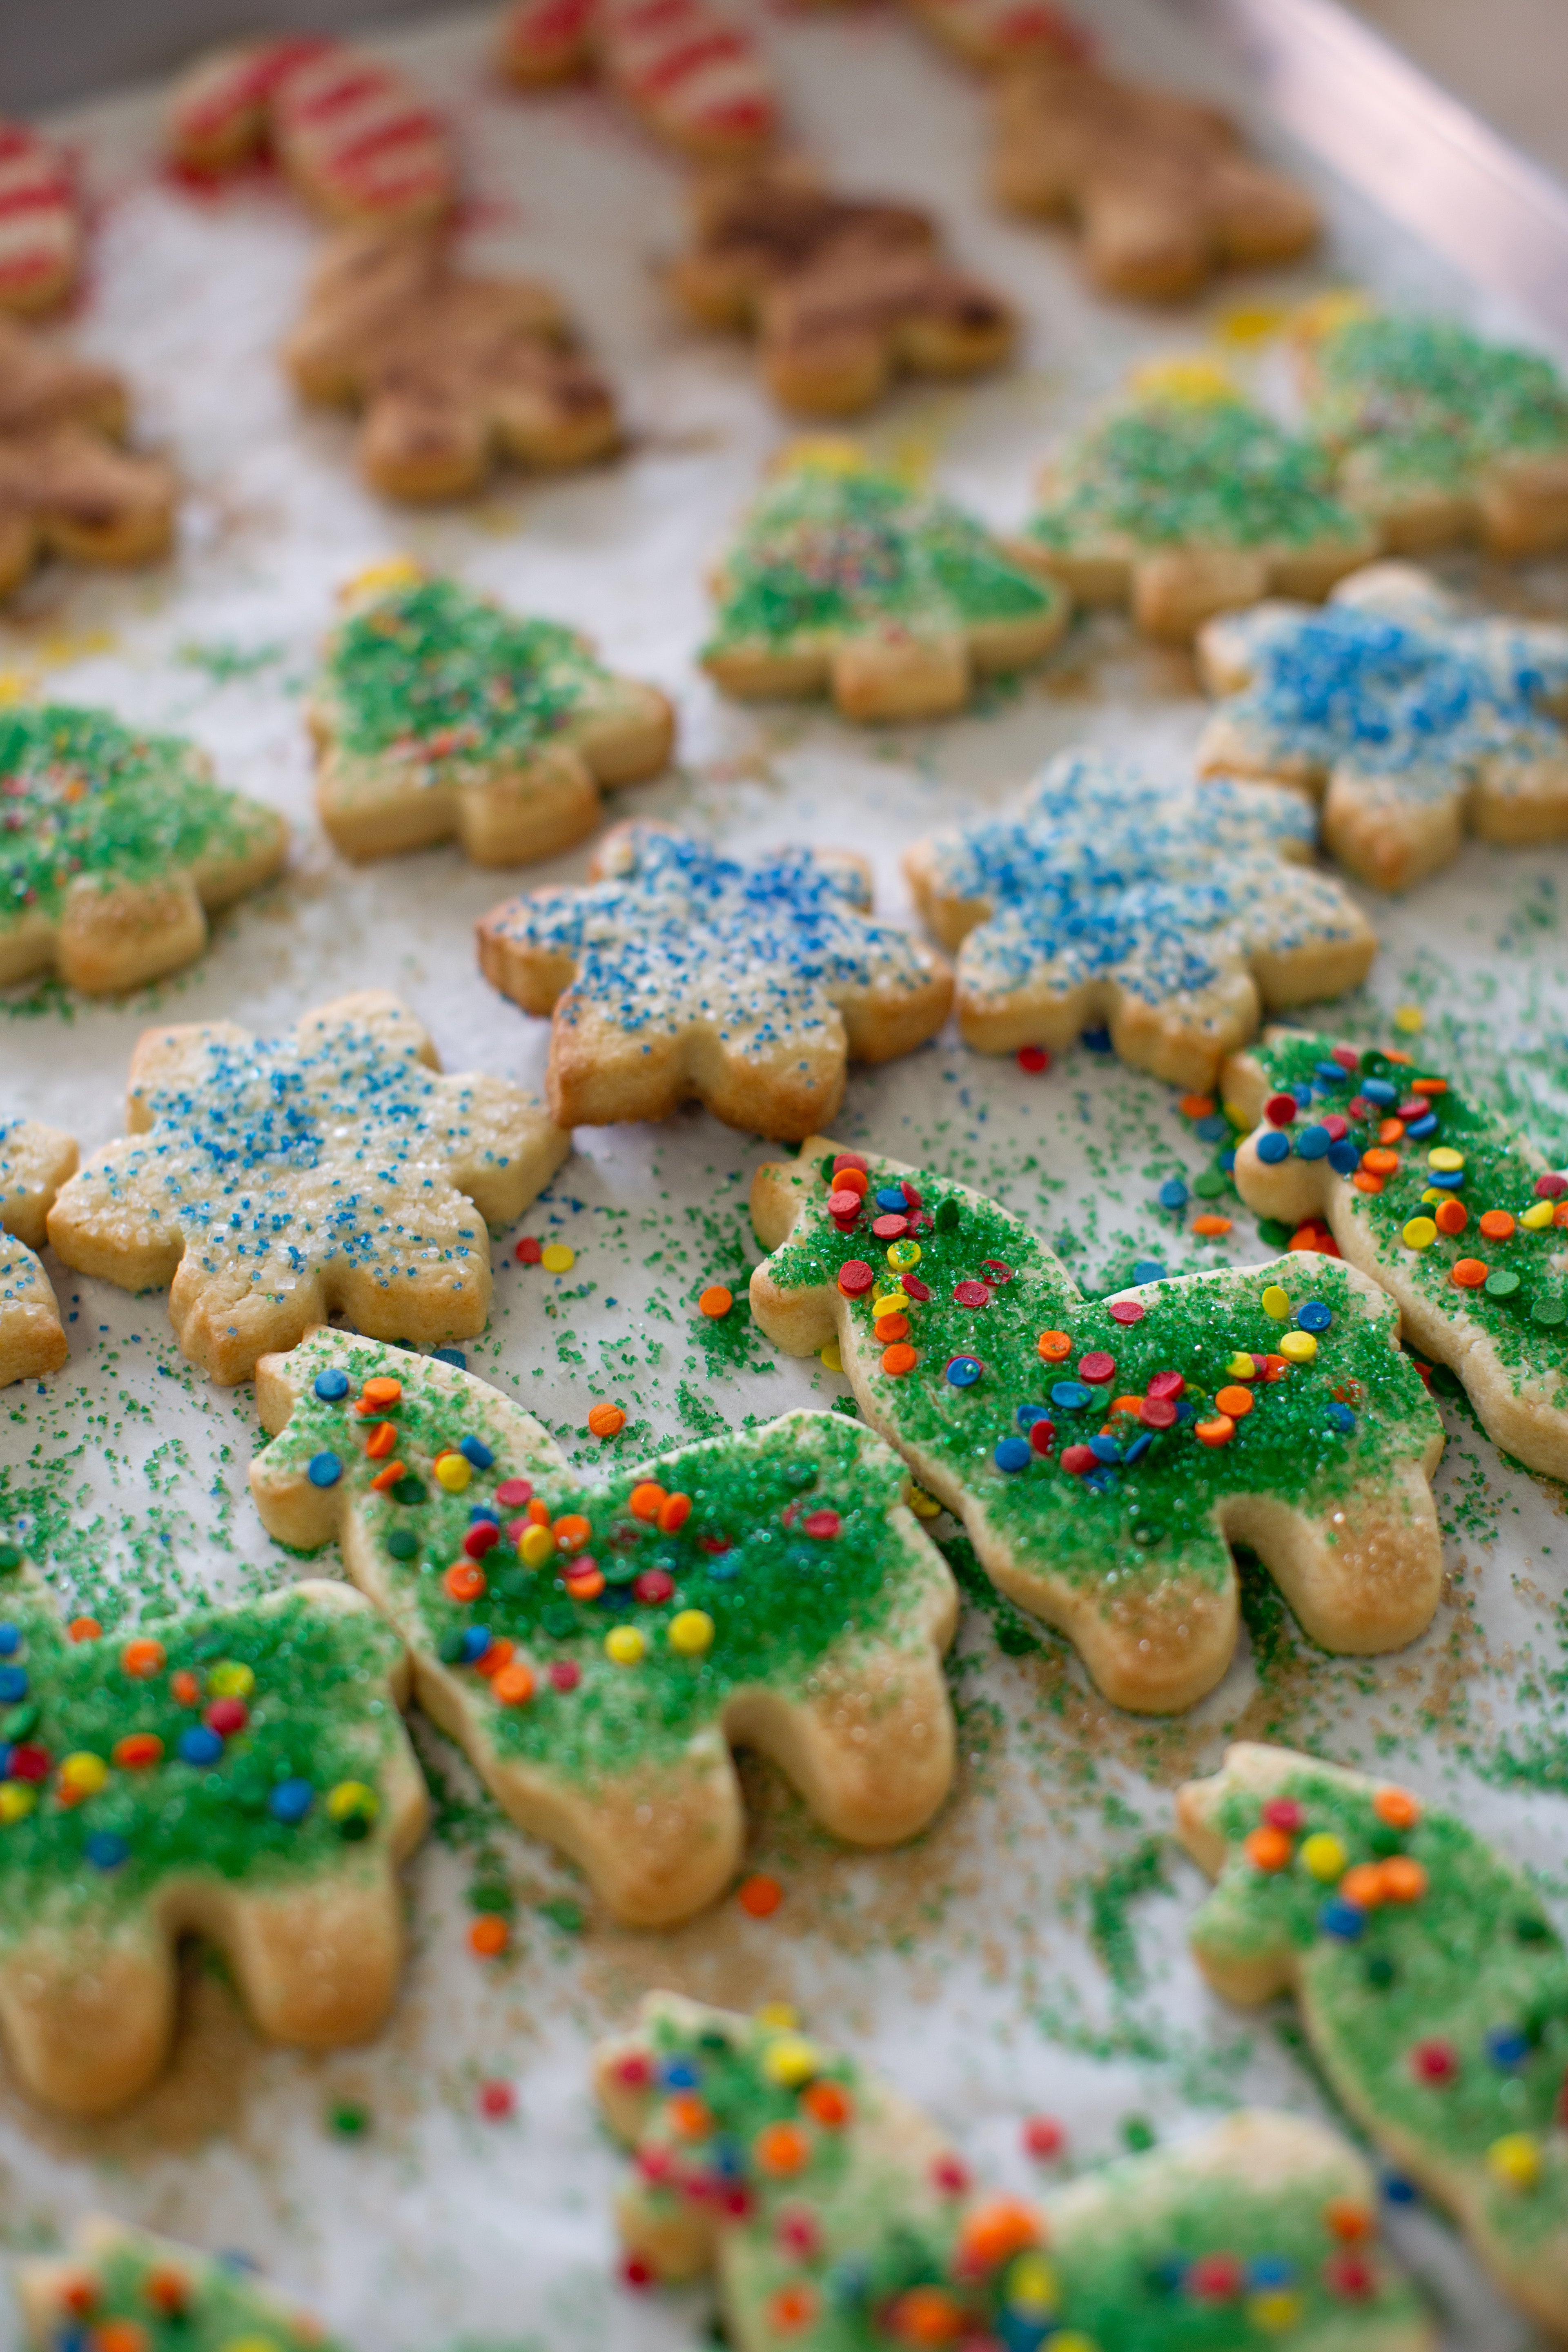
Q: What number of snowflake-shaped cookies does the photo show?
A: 5